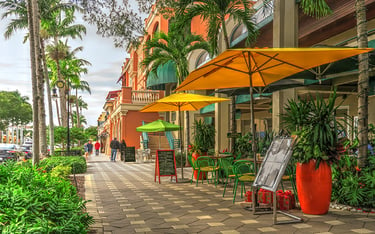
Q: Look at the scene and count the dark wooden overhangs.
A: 1